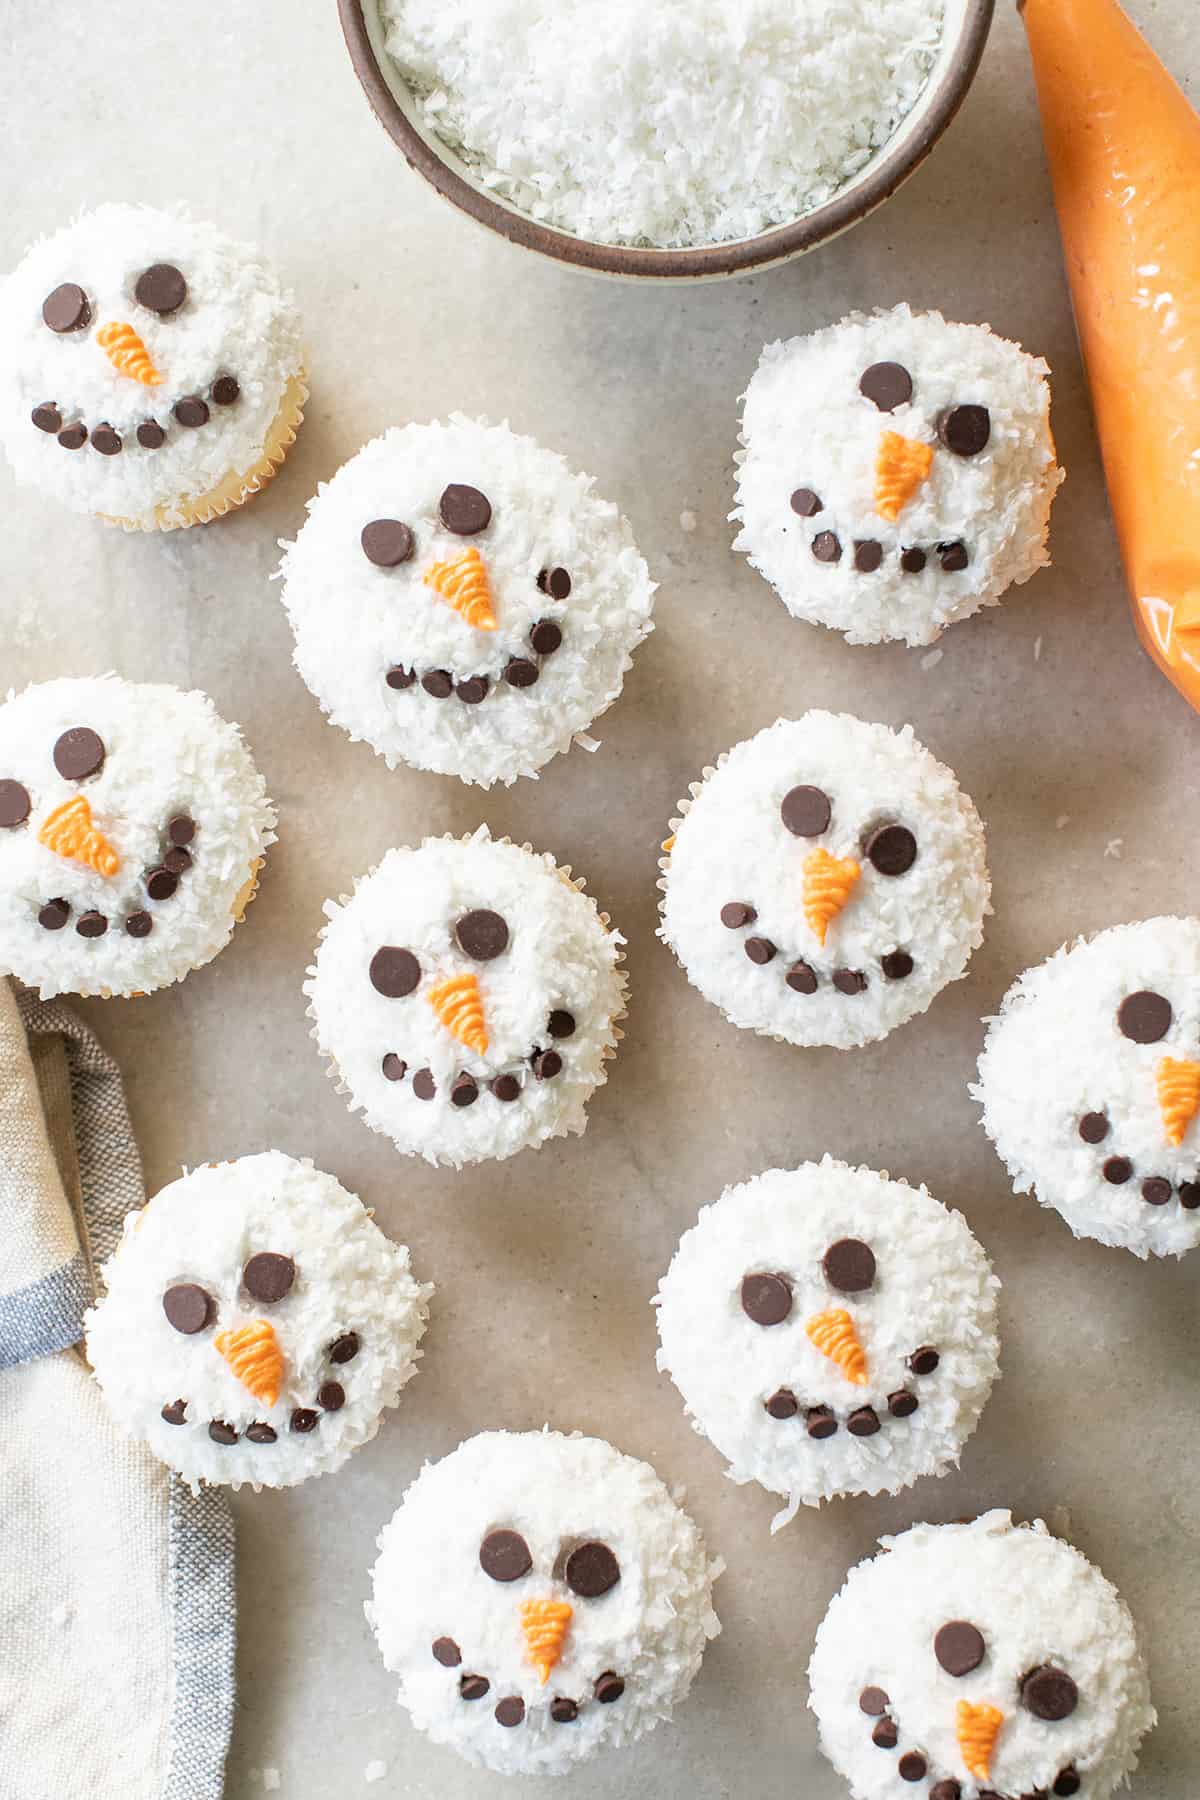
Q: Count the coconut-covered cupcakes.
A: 11